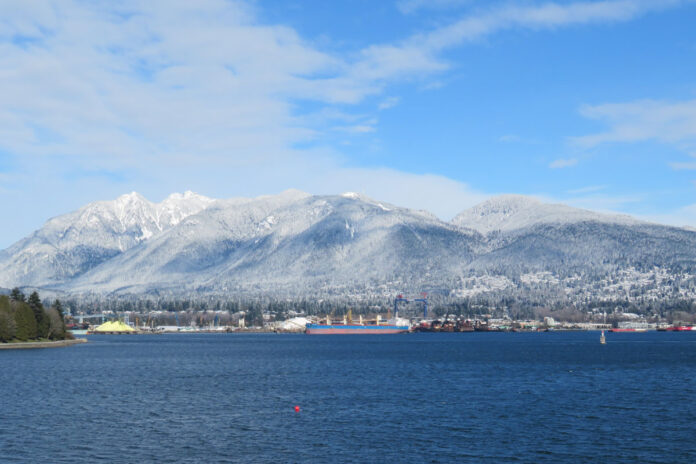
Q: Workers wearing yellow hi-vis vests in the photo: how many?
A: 0